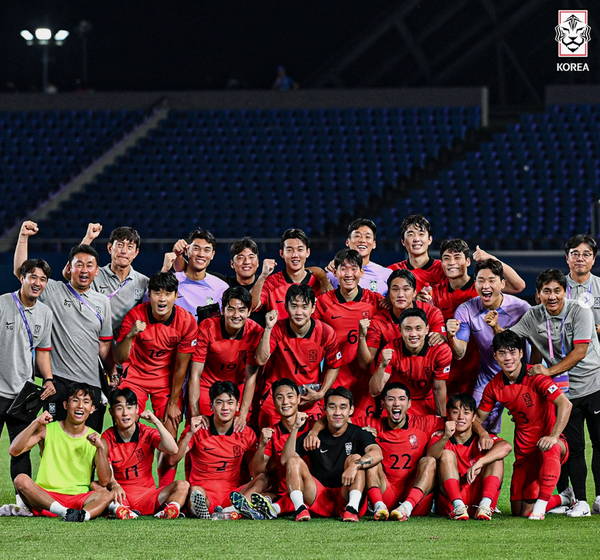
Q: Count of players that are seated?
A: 7